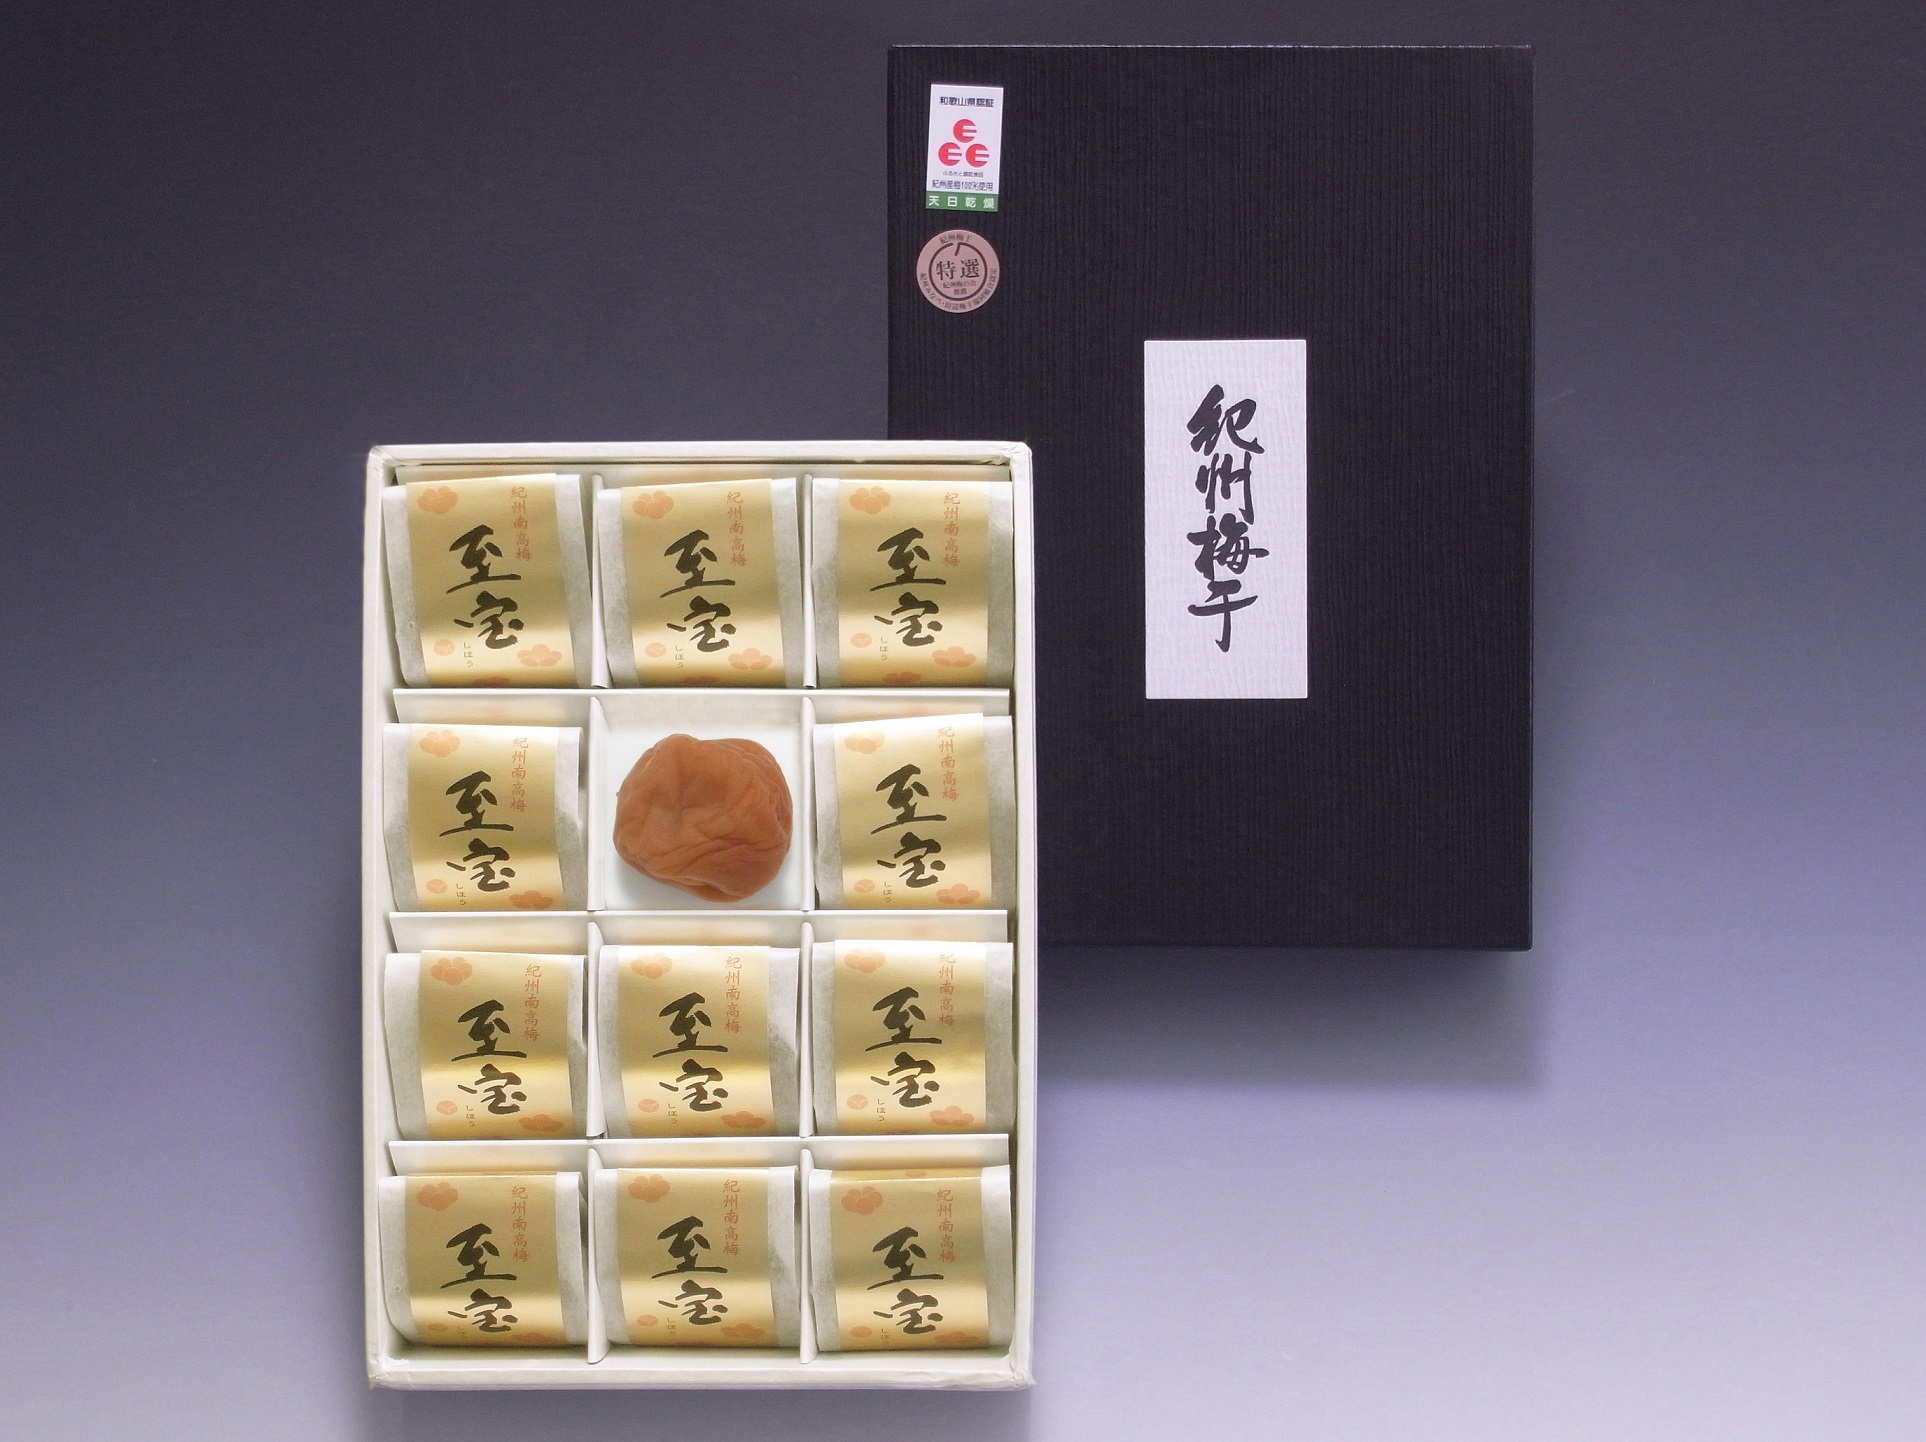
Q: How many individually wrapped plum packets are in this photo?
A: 11